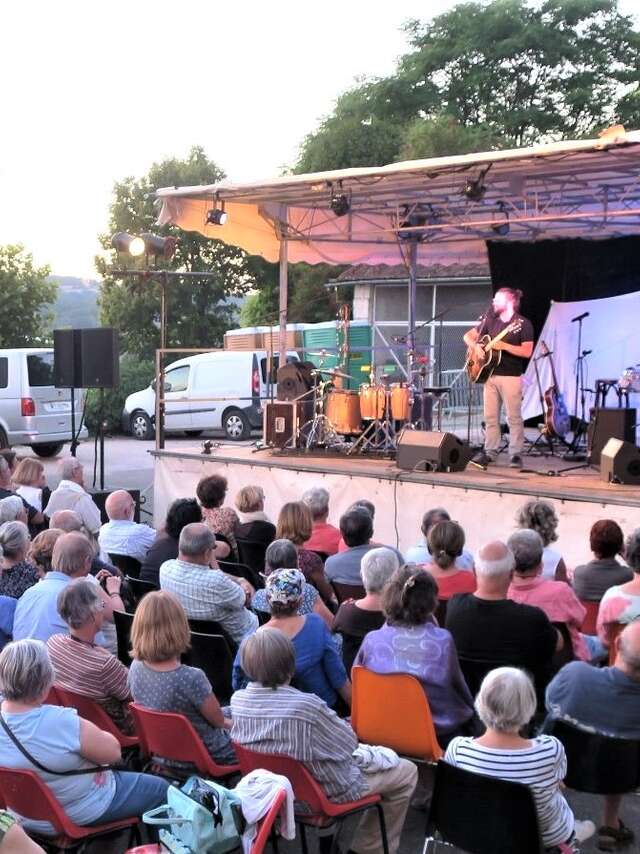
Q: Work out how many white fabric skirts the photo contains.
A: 1